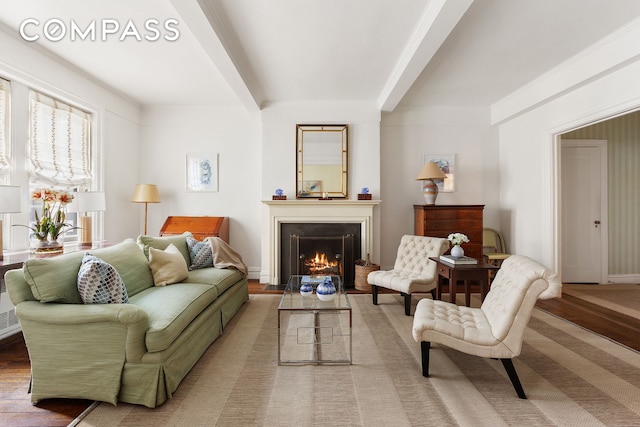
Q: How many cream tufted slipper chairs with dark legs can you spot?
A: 2